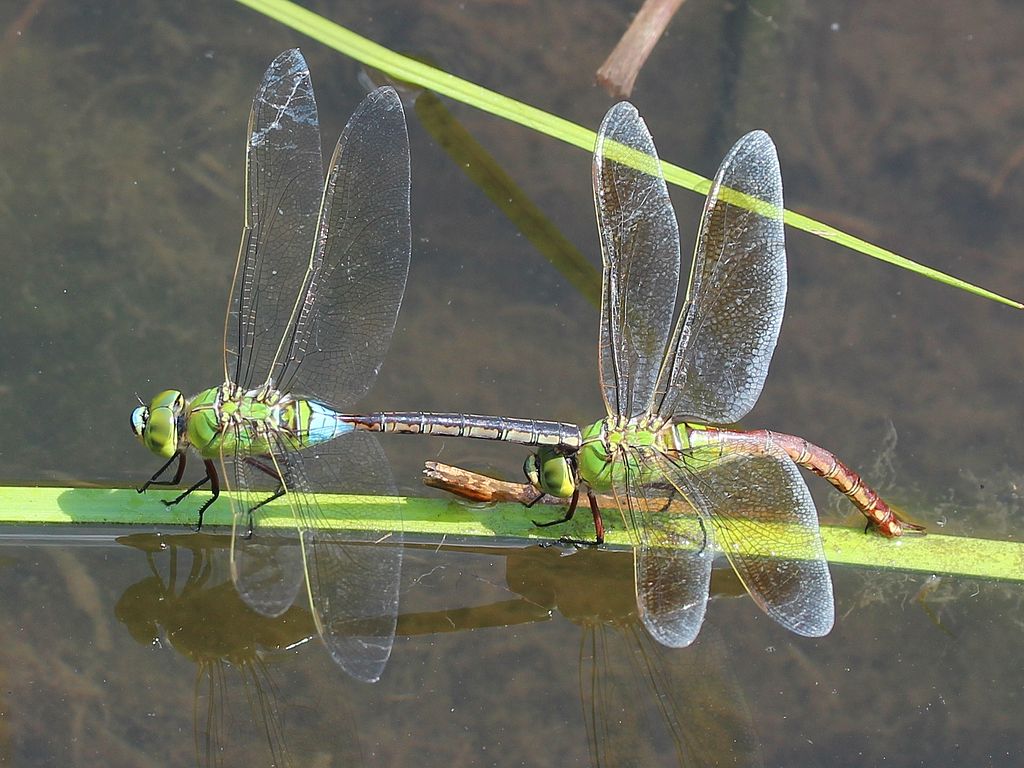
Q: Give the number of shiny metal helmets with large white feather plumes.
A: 0